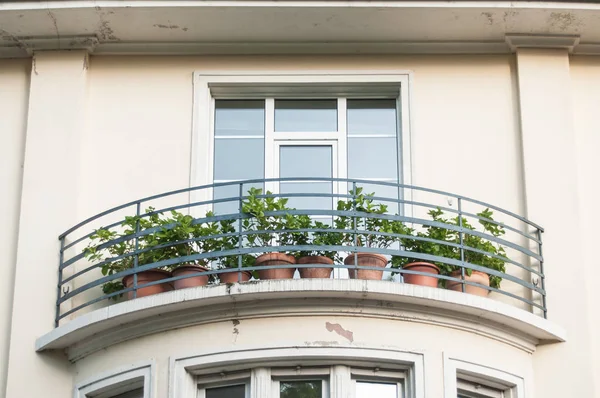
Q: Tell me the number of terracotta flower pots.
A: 8